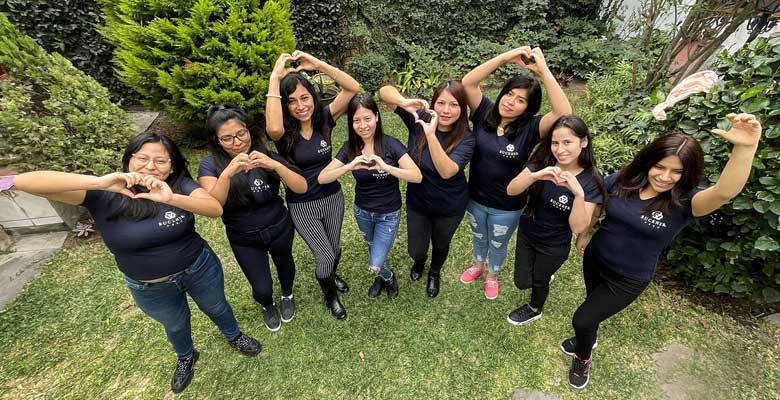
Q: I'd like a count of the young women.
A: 8